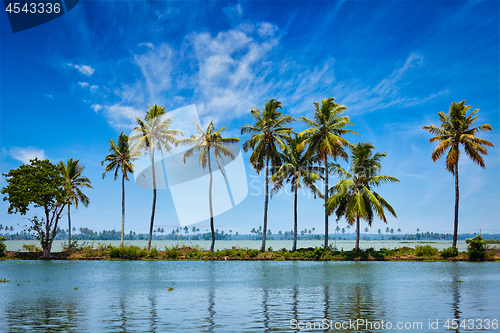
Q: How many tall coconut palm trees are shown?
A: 9